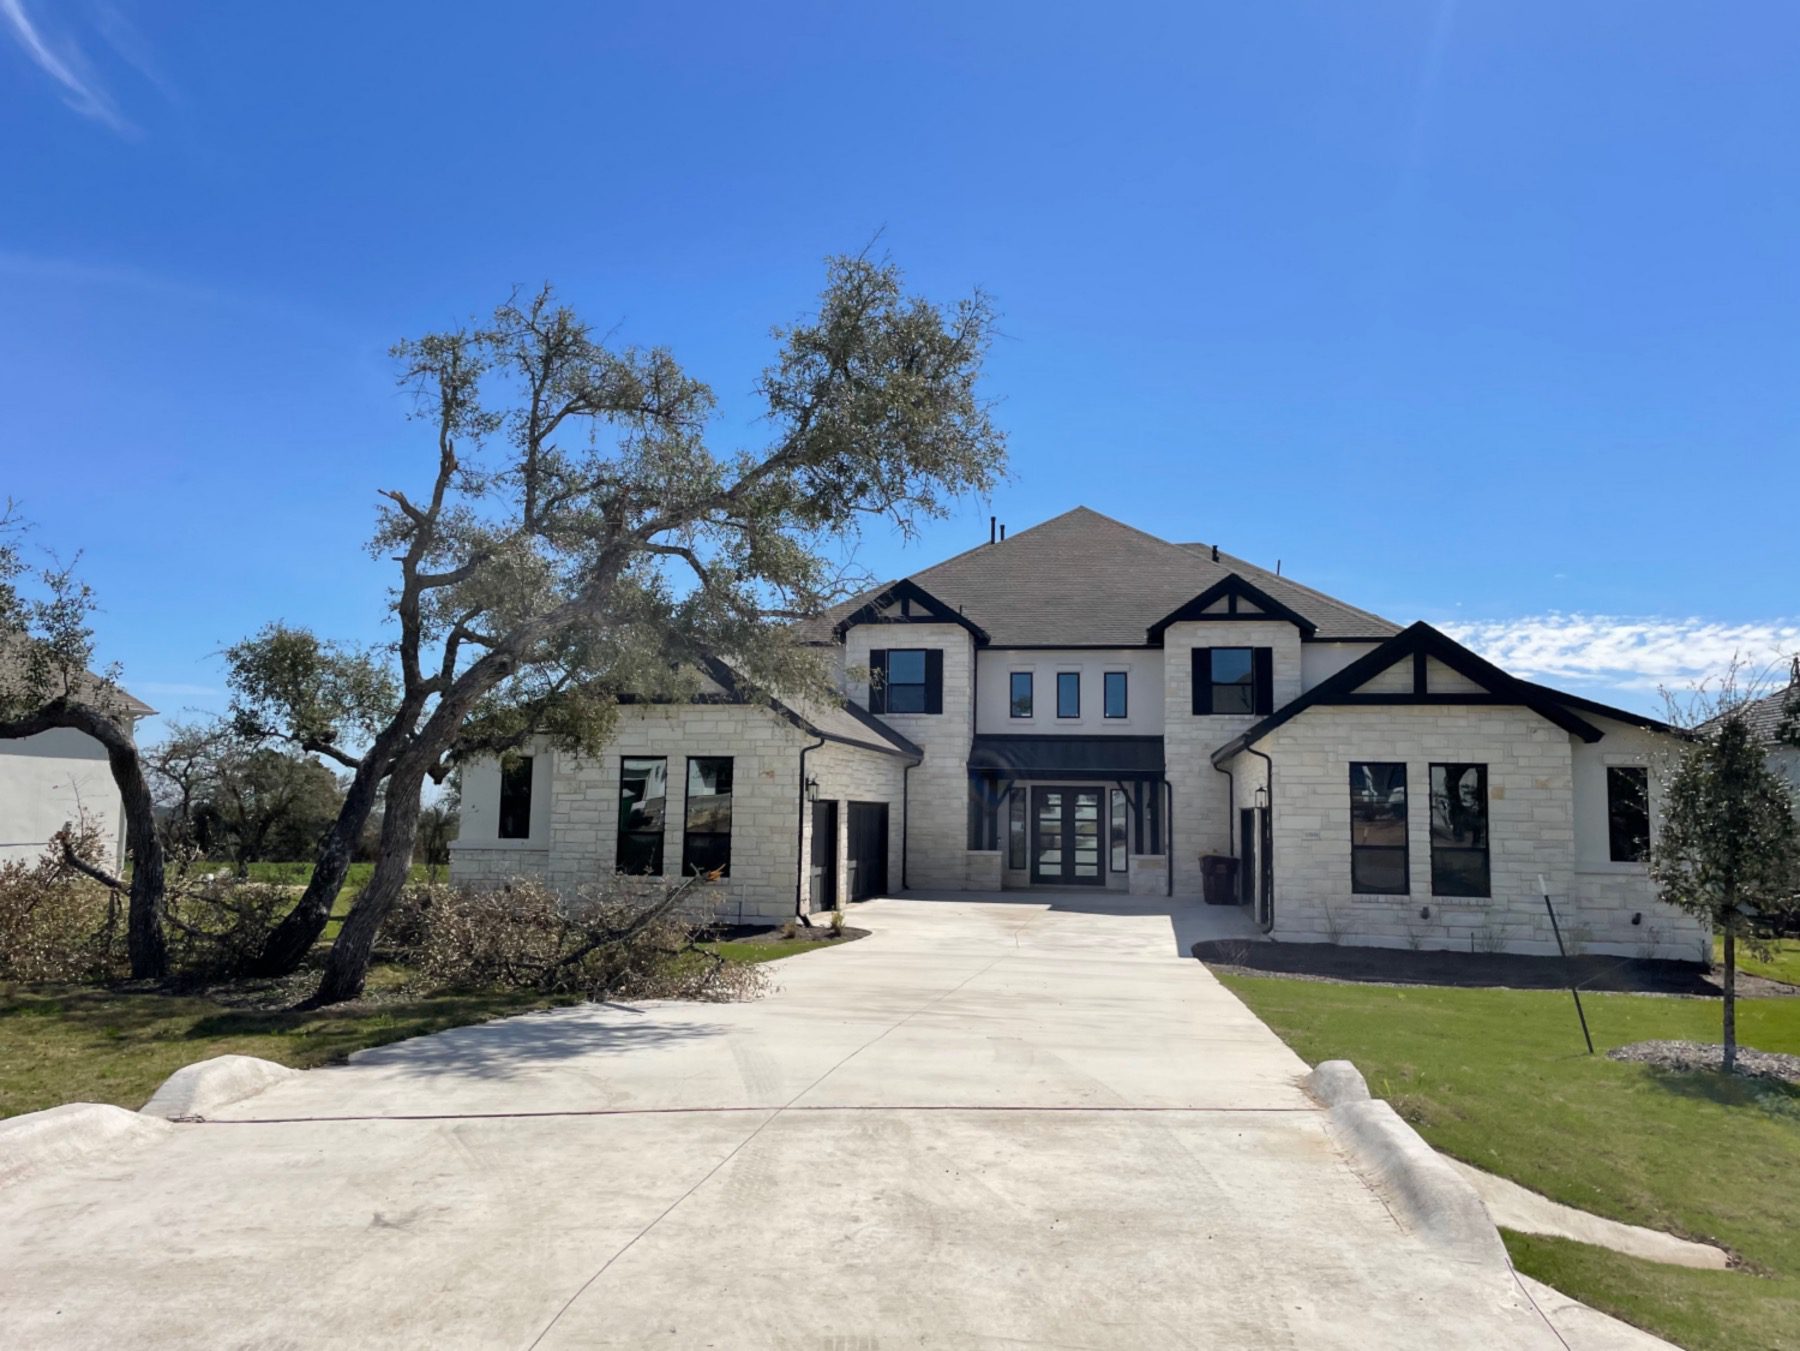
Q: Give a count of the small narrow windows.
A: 3